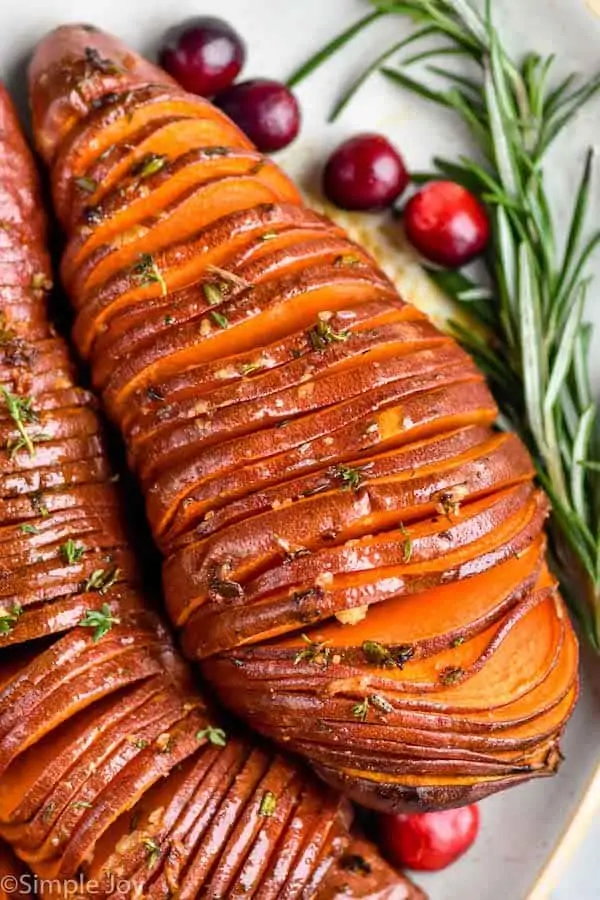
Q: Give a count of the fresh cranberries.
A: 5